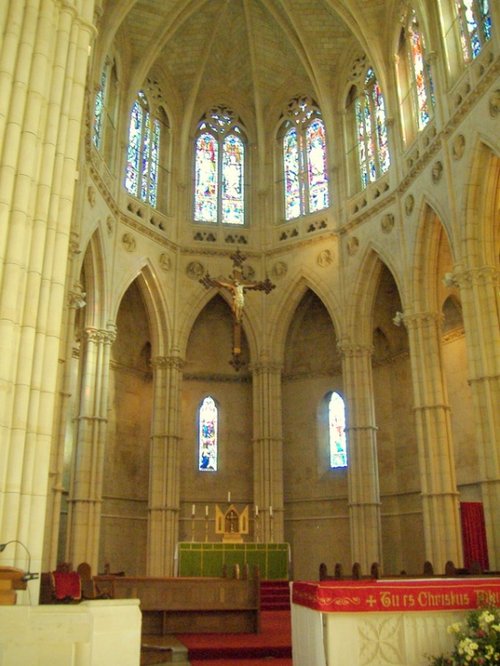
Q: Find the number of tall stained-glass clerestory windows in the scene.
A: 7